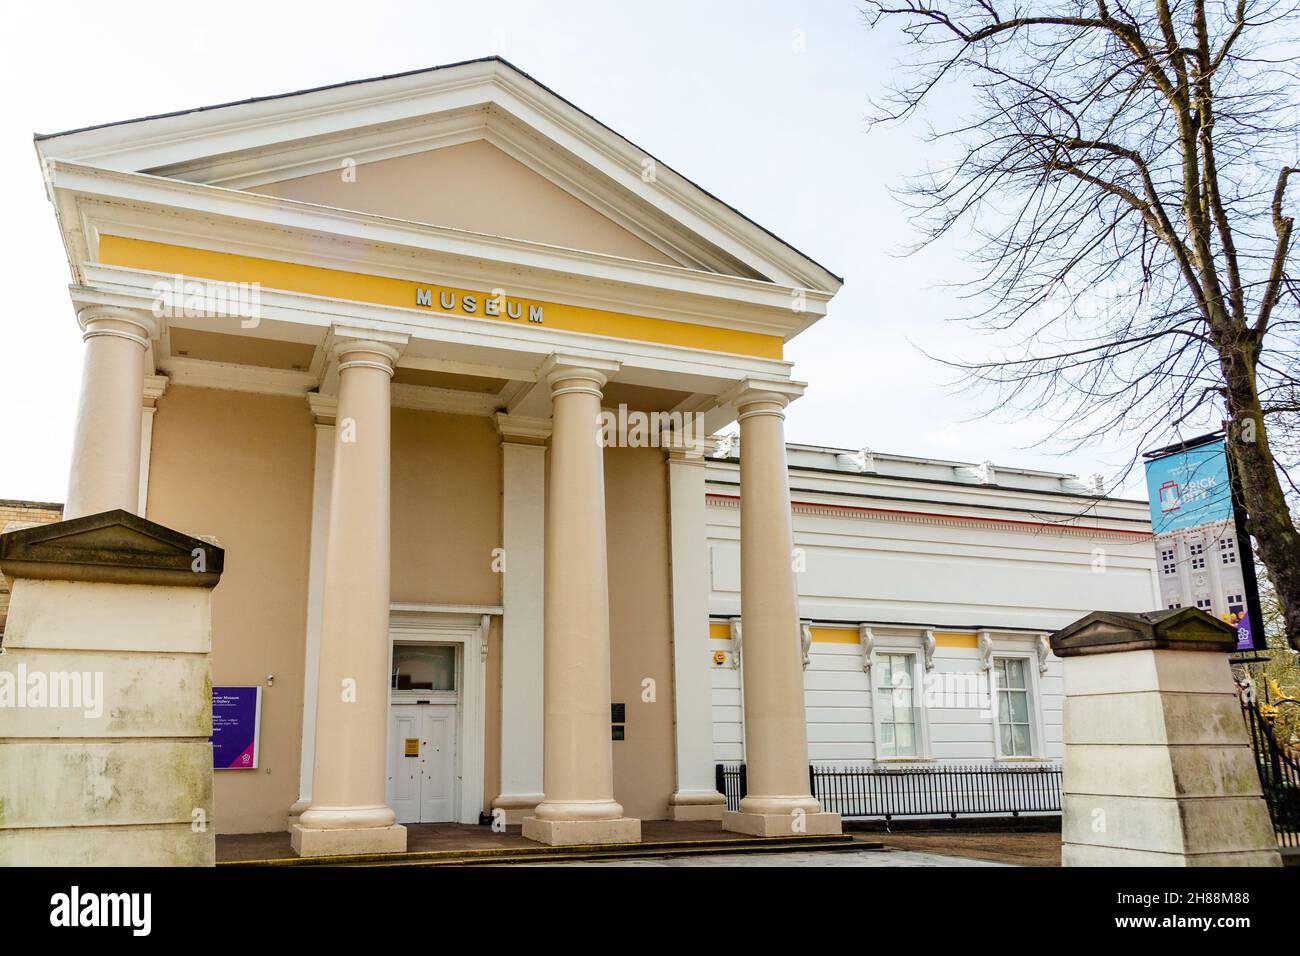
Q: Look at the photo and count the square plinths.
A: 3